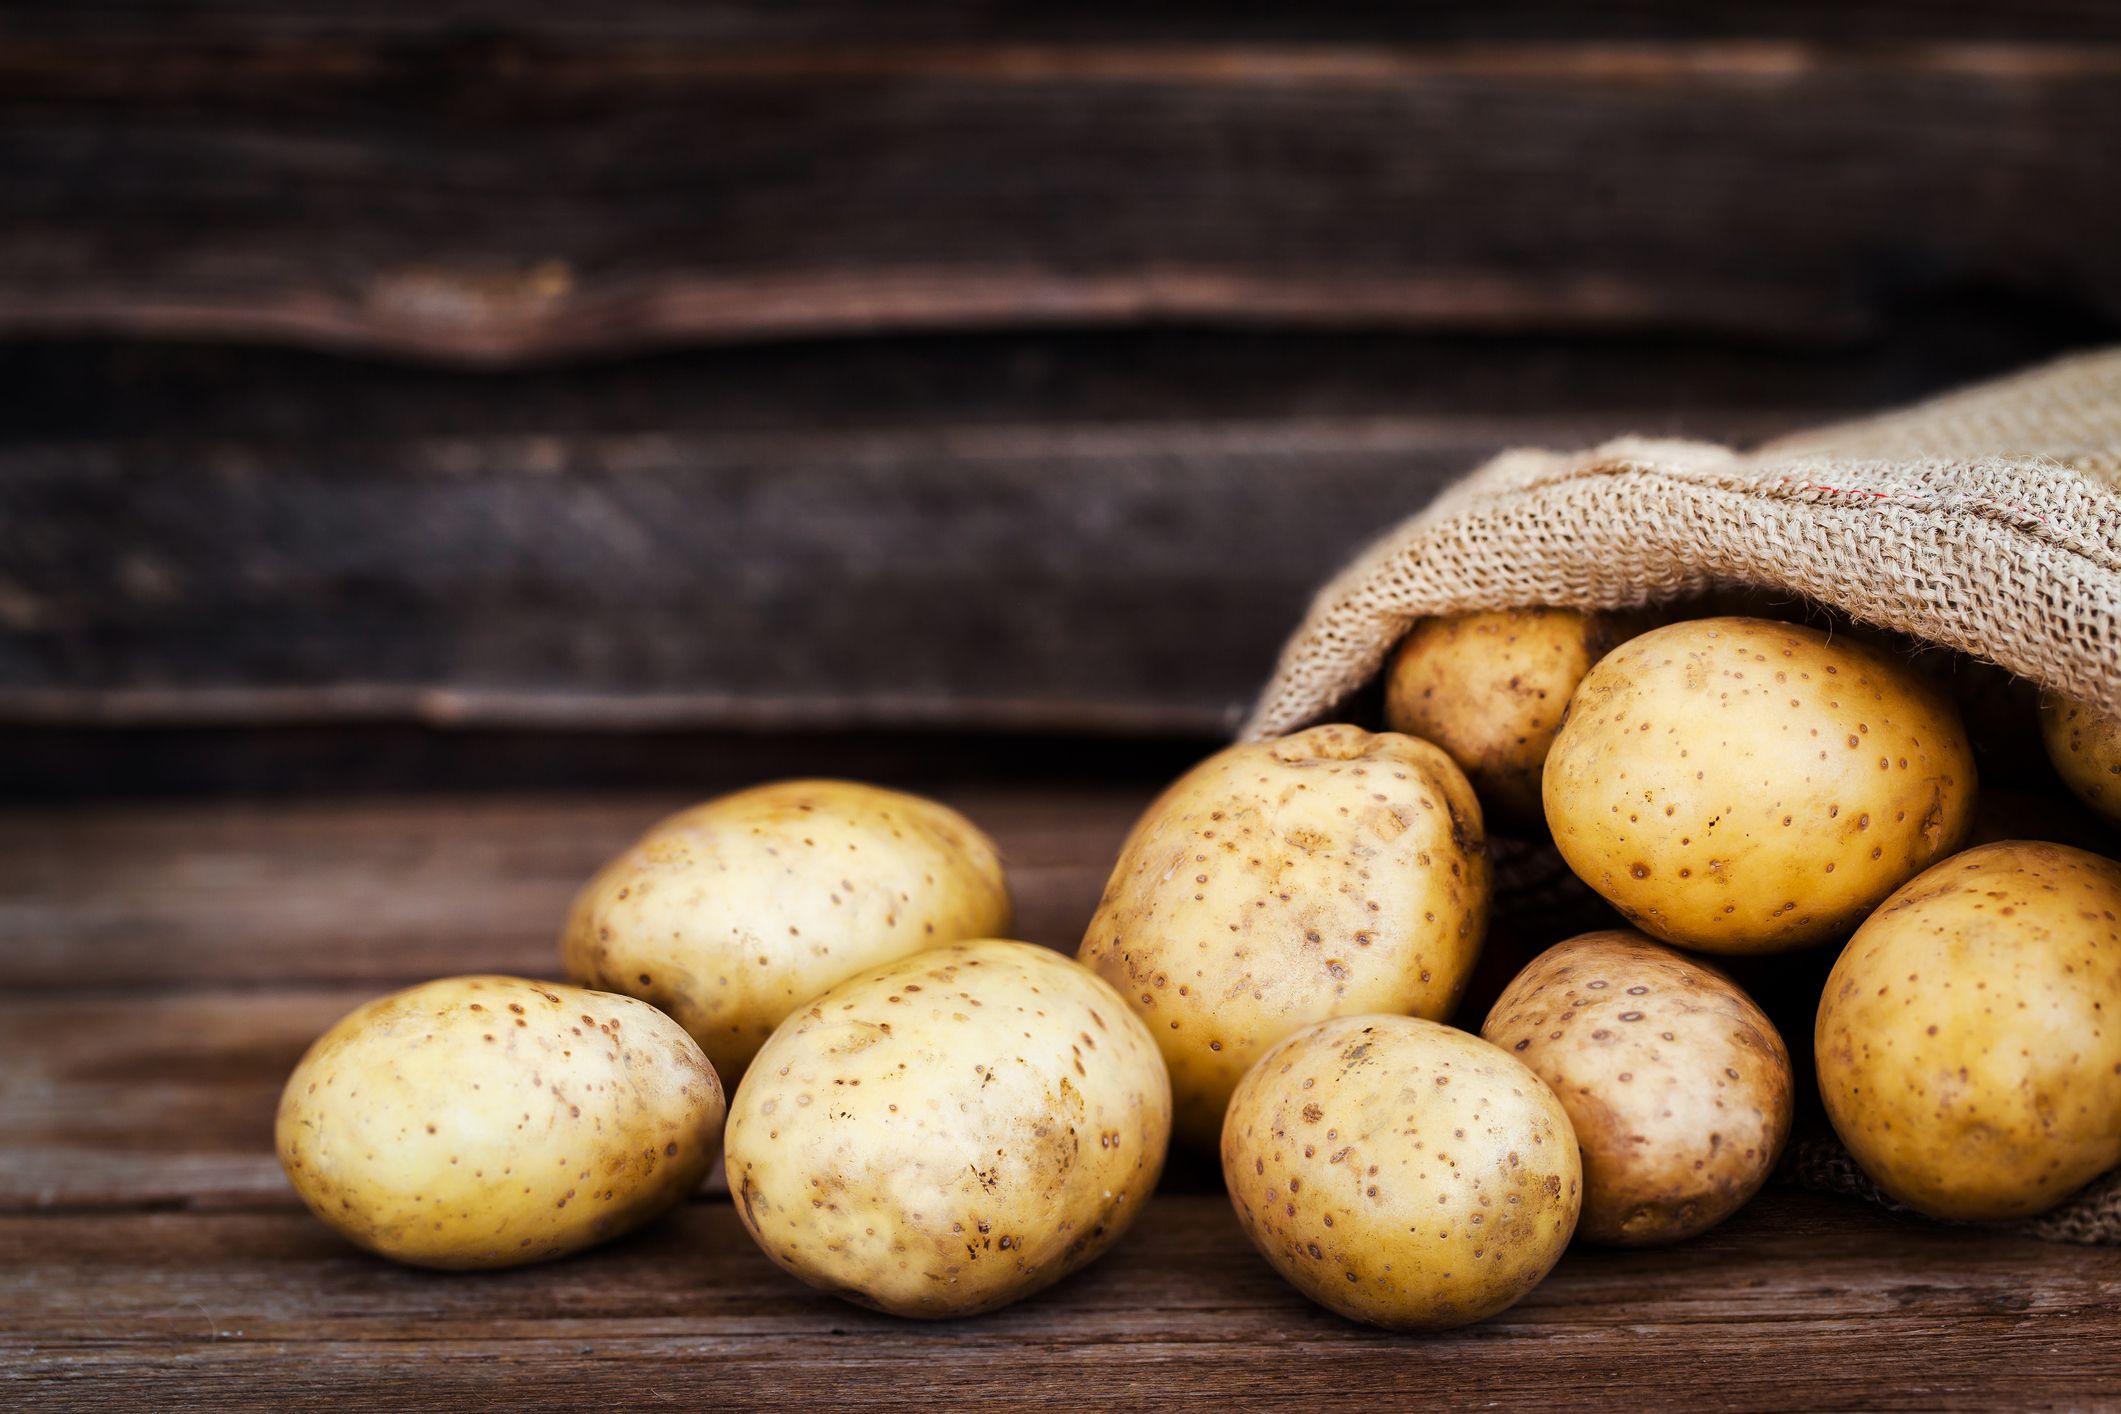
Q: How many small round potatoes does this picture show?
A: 10